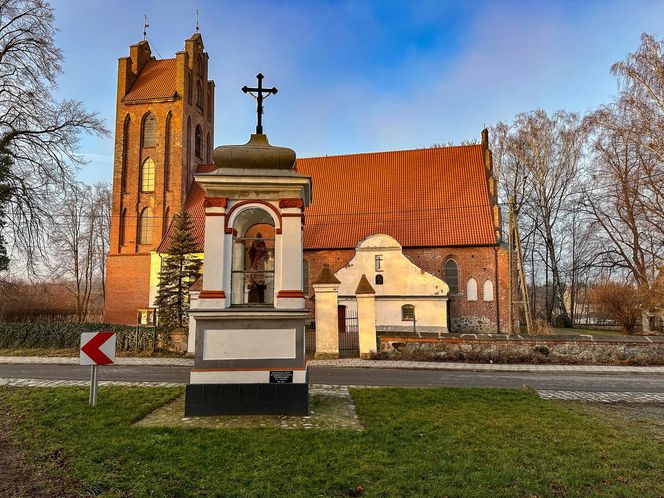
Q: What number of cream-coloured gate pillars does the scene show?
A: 2